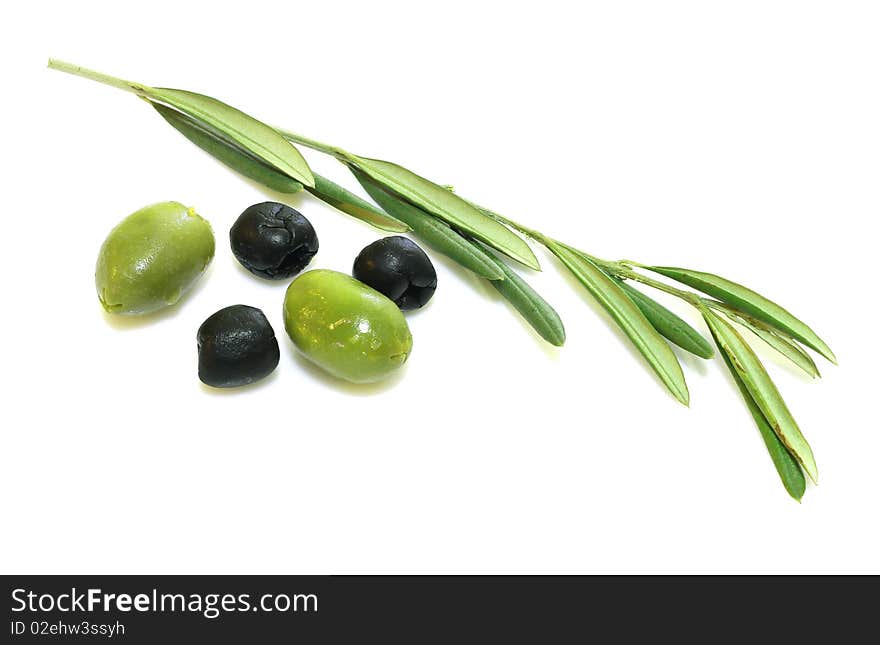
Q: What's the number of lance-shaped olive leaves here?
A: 12